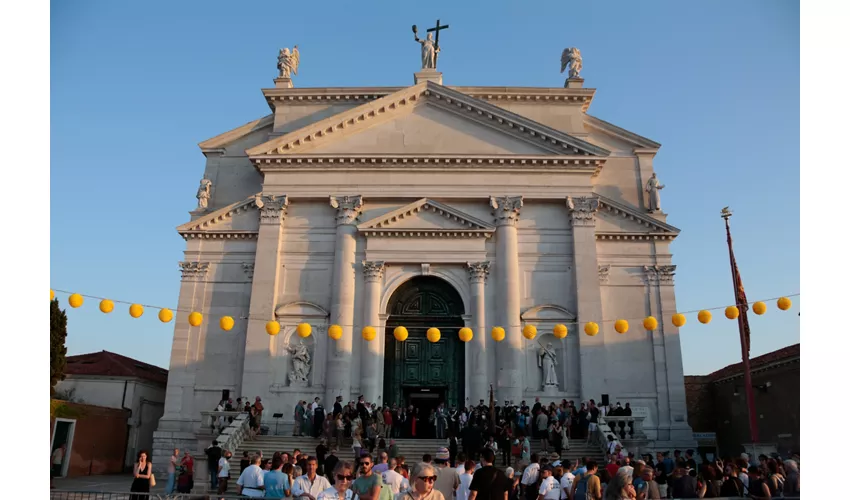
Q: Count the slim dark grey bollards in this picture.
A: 0